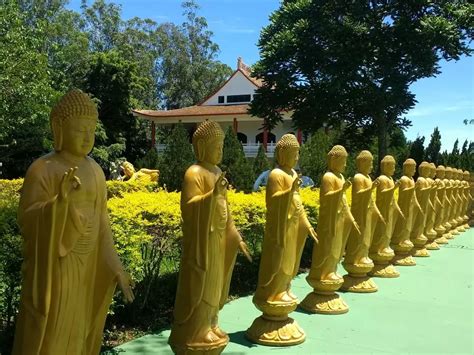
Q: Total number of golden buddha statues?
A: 14